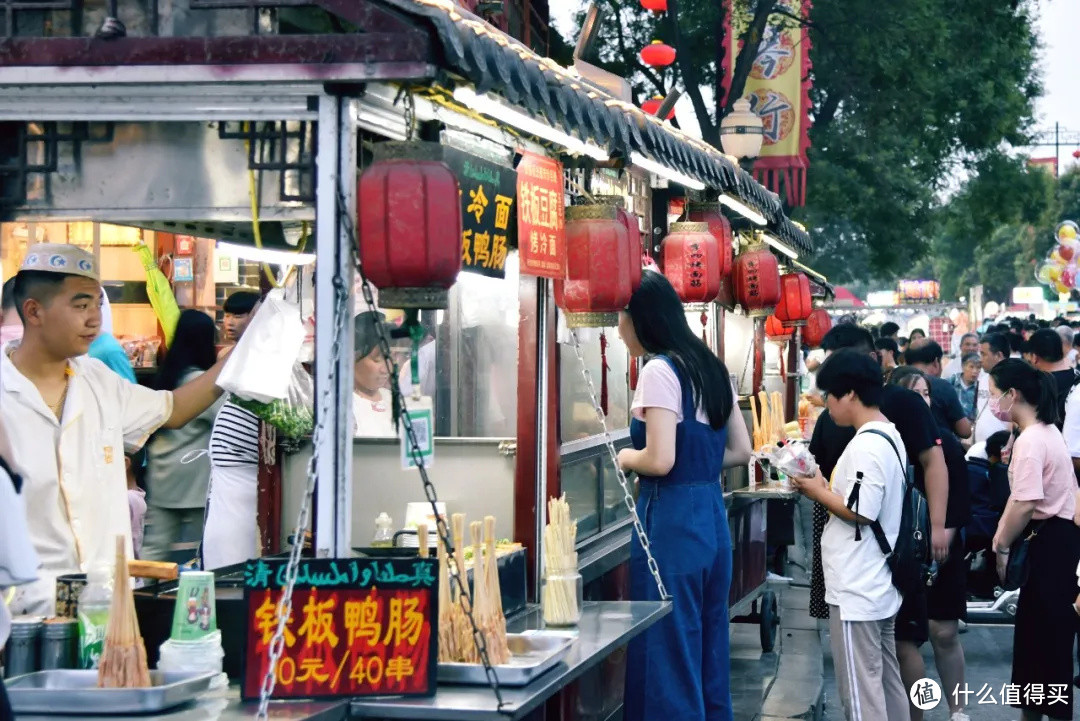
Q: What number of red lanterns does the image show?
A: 12